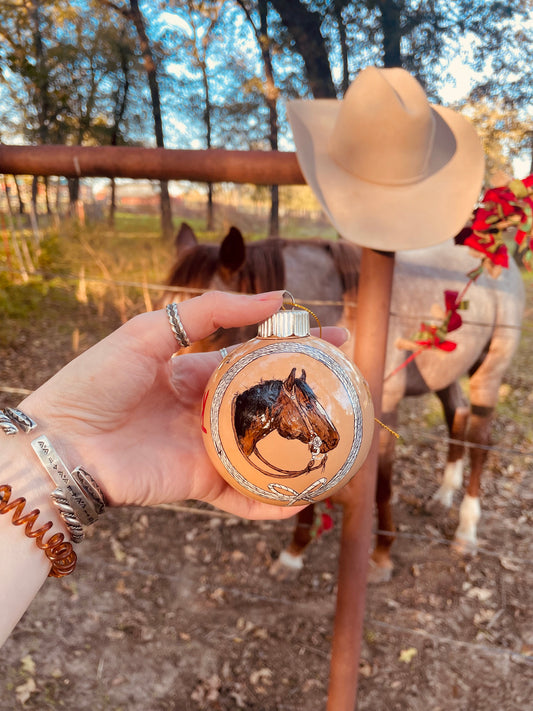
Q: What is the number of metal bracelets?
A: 3